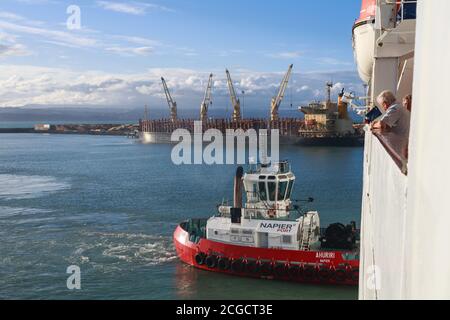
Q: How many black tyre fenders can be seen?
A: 12